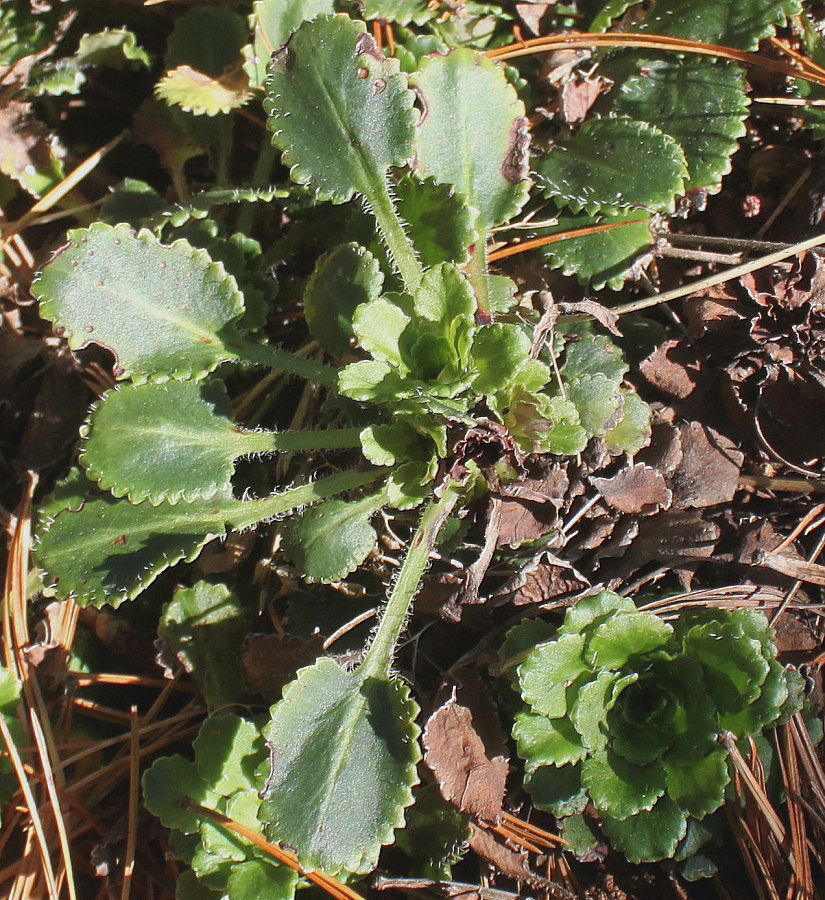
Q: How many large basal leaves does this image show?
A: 6